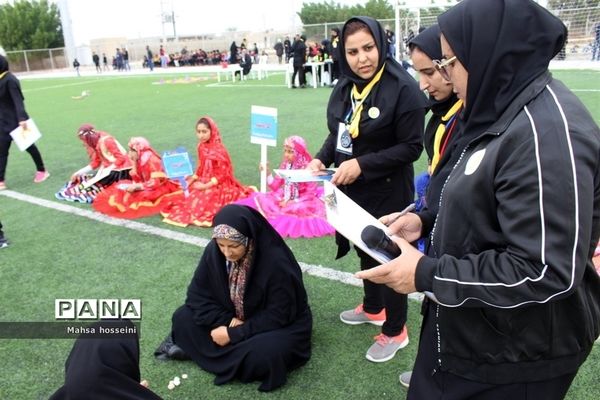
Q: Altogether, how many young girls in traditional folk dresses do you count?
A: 4